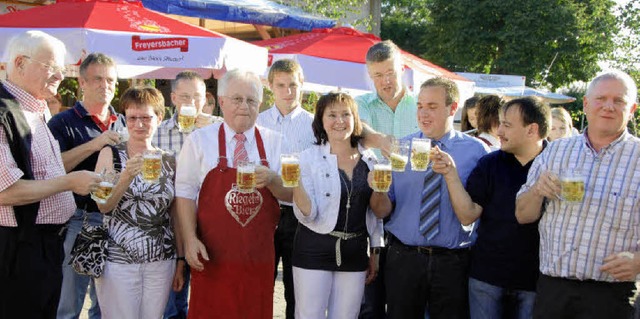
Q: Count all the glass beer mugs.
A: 10